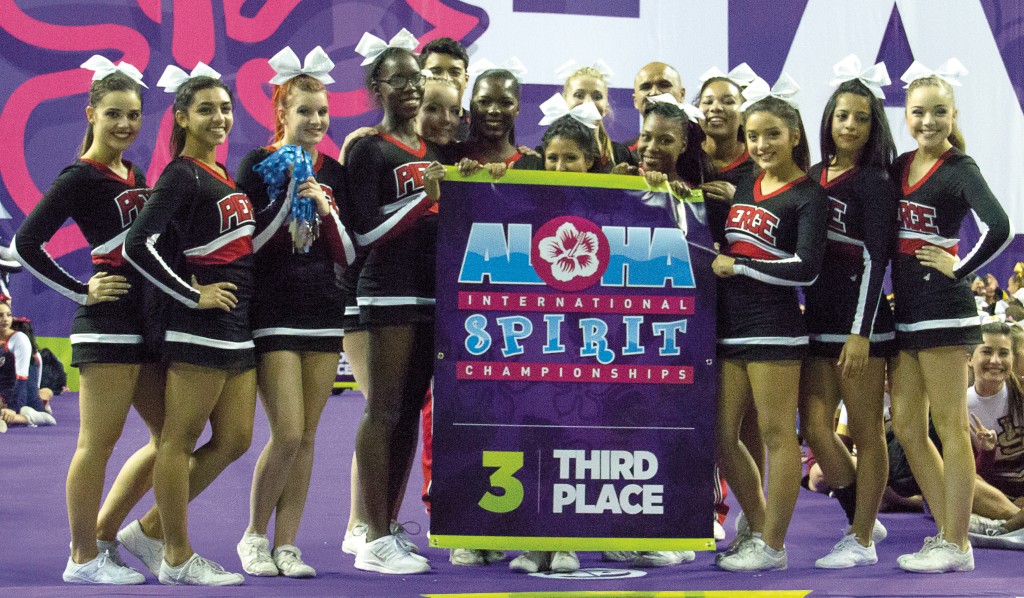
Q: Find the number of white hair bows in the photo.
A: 12